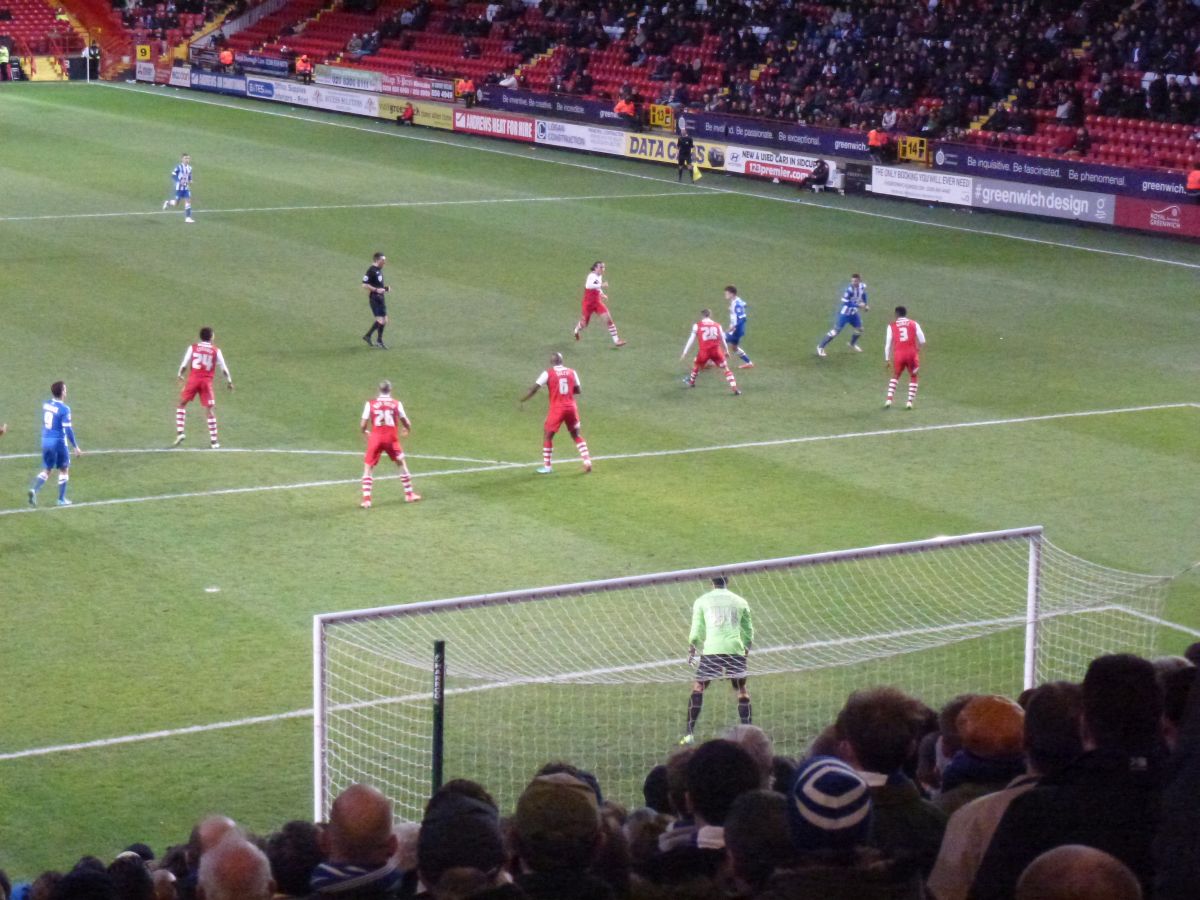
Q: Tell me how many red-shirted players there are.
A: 6